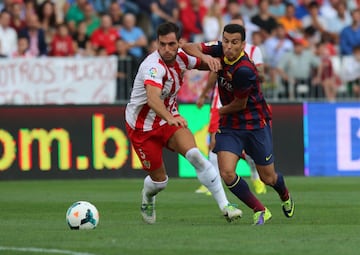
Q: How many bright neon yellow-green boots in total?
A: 4